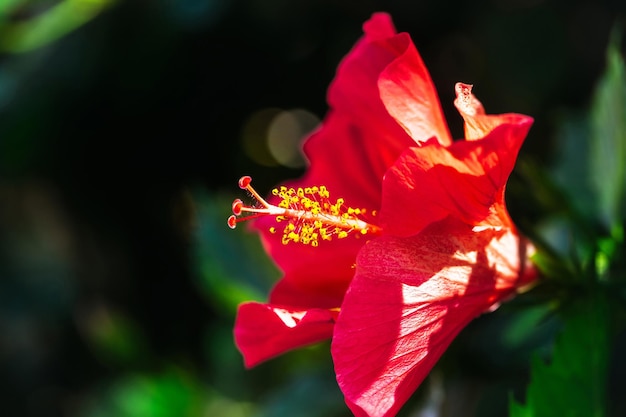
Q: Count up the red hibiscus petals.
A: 5